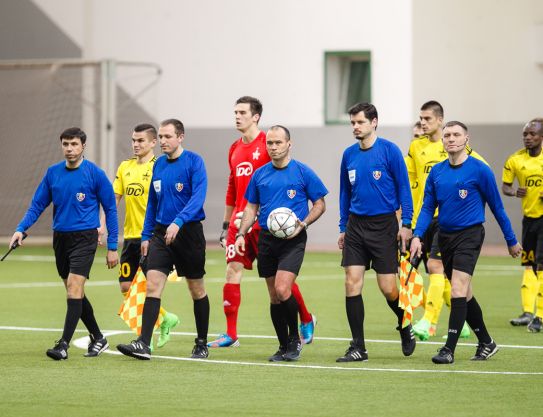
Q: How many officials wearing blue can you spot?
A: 5